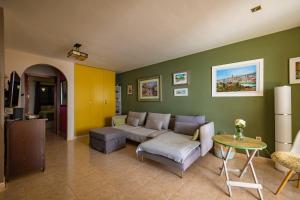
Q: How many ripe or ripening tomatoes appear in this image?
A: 0